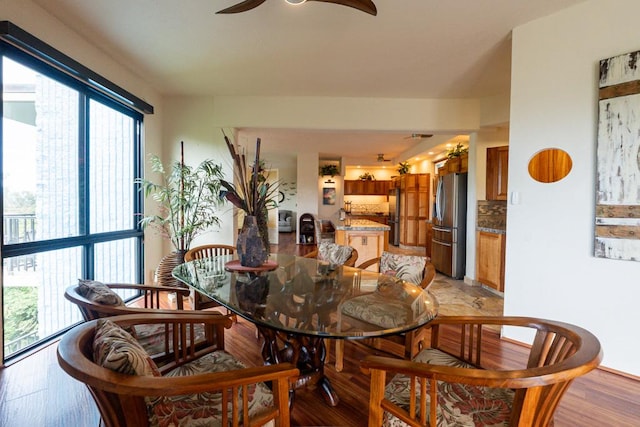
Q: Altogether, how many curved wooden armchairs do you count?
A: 6